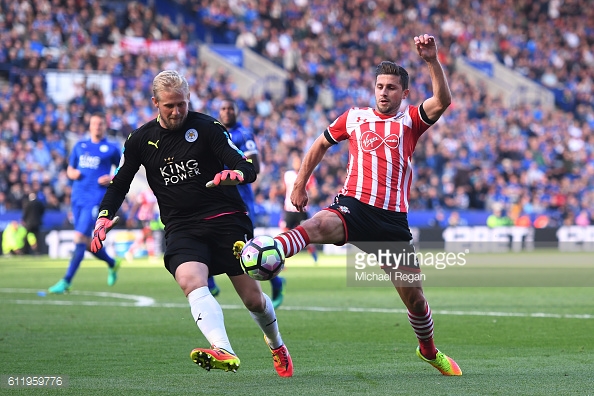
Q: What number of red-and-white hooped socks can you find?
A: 2